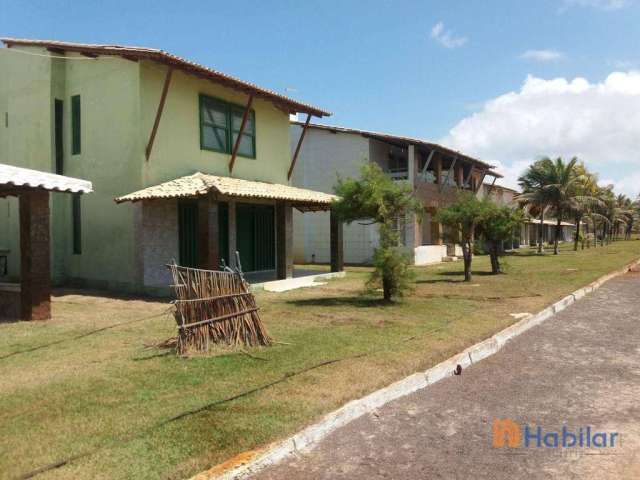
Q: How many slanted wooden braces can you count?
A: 8